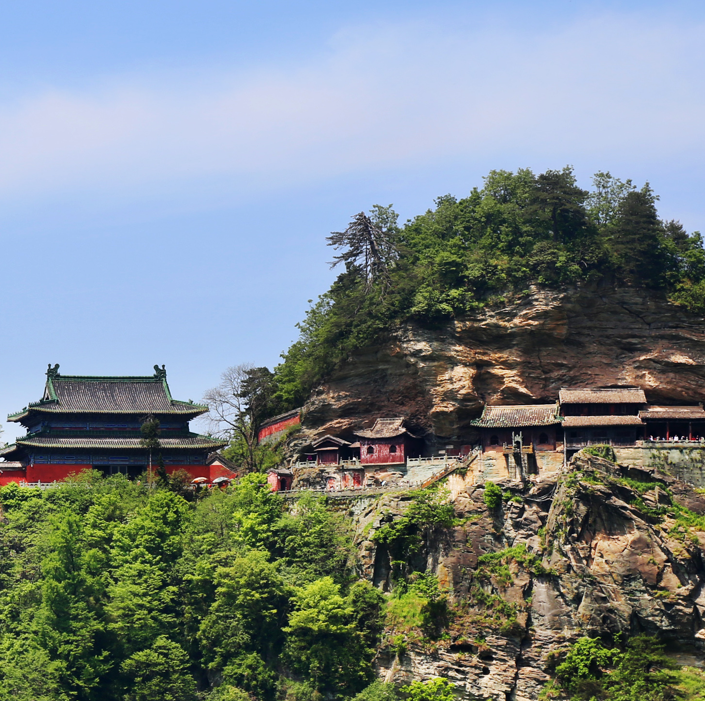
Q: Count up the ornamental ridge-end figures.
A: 2